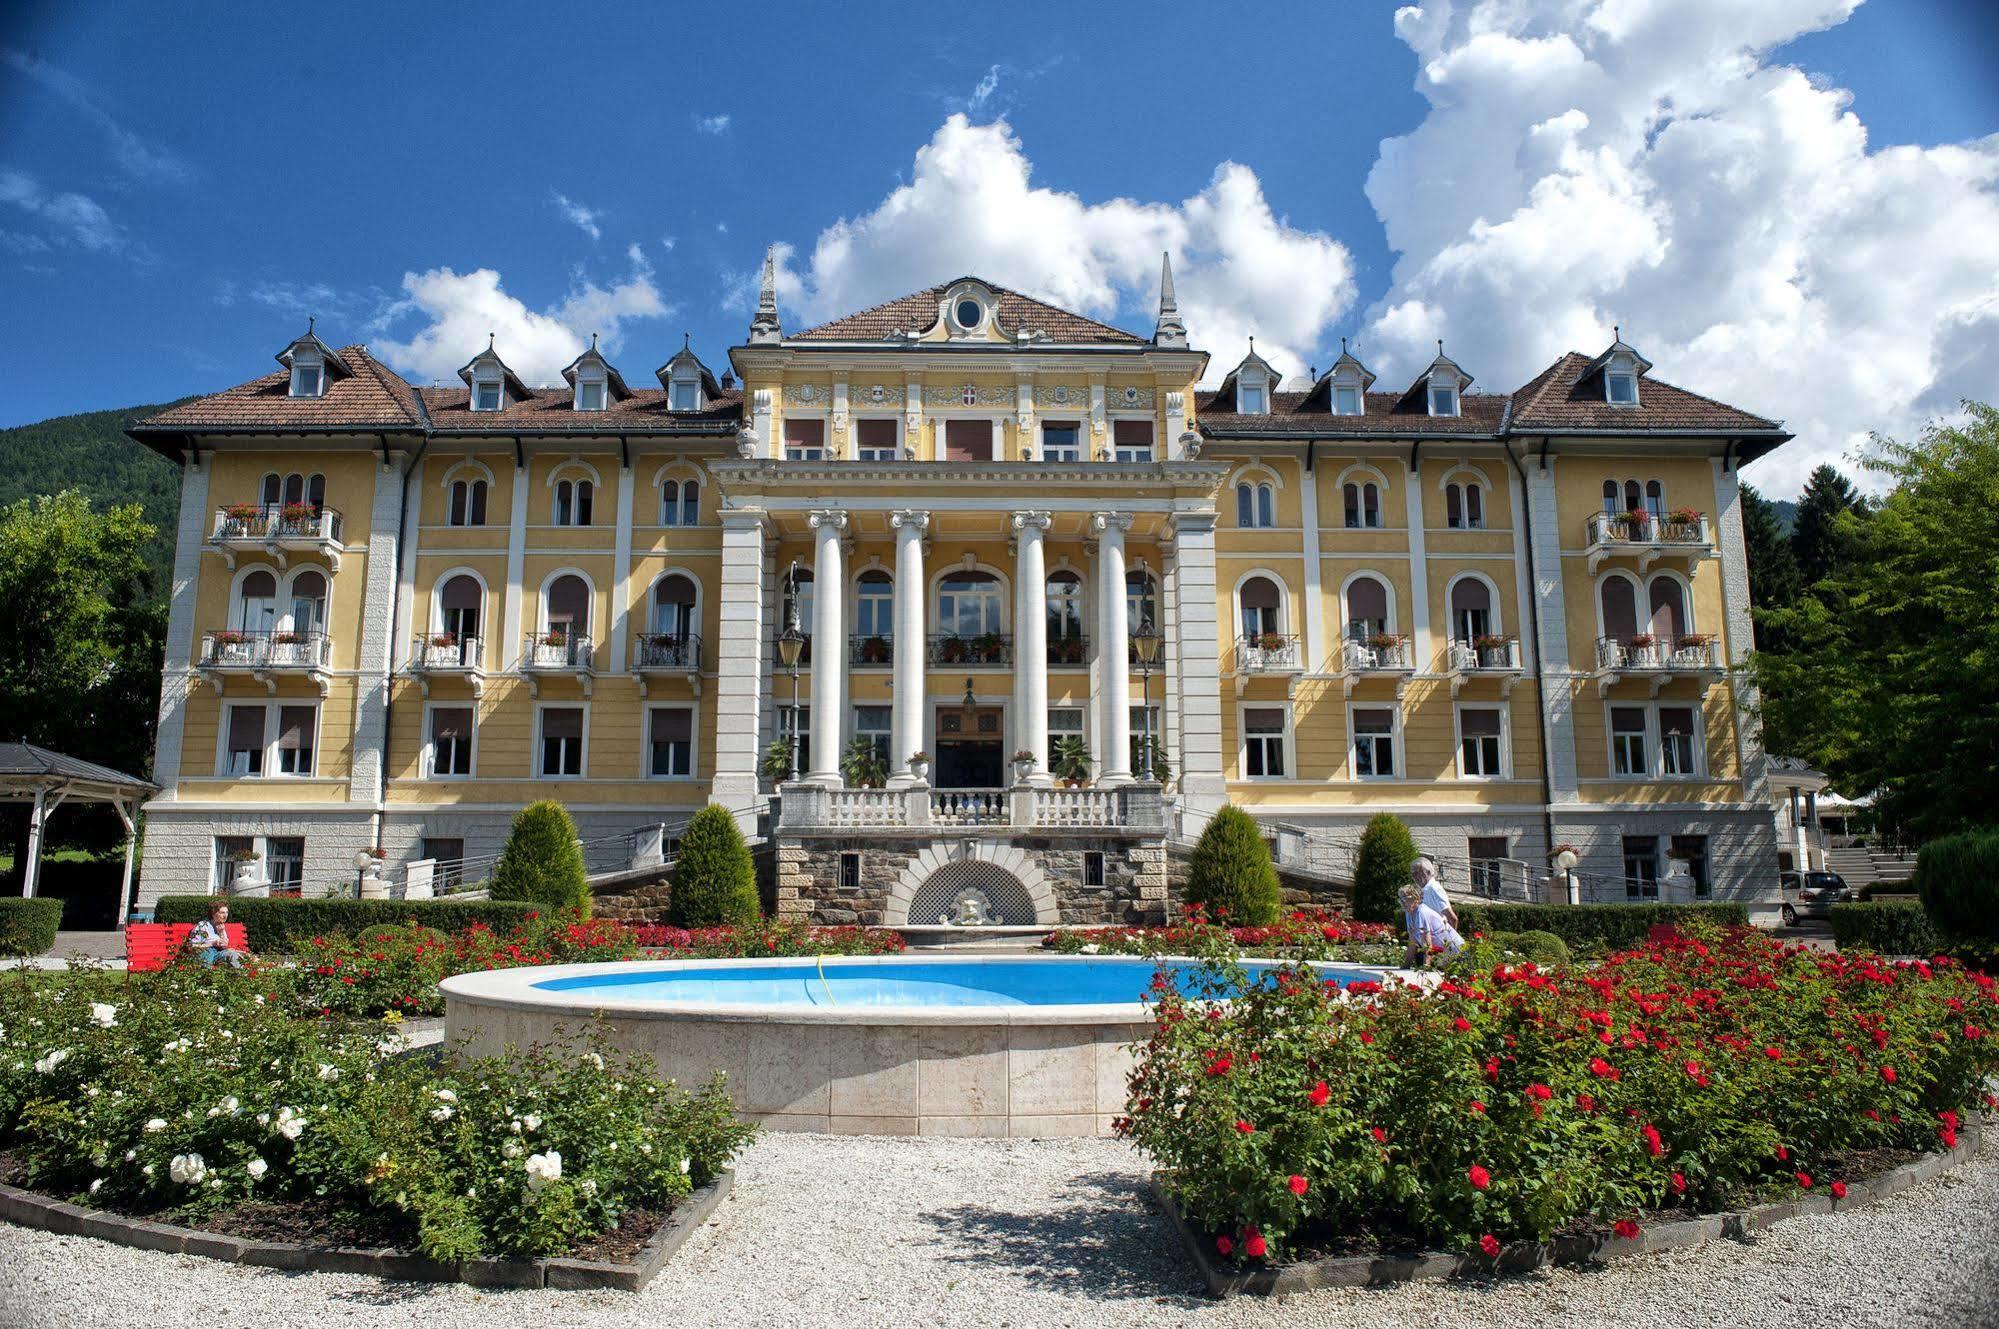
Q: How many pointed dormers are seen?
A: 8